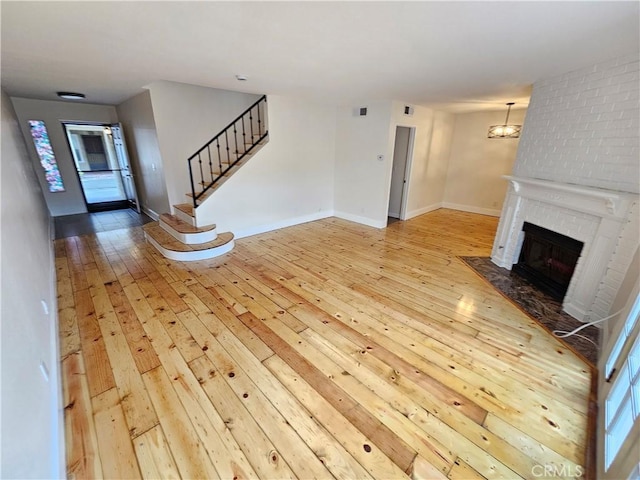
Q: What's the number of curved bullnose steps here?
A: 2